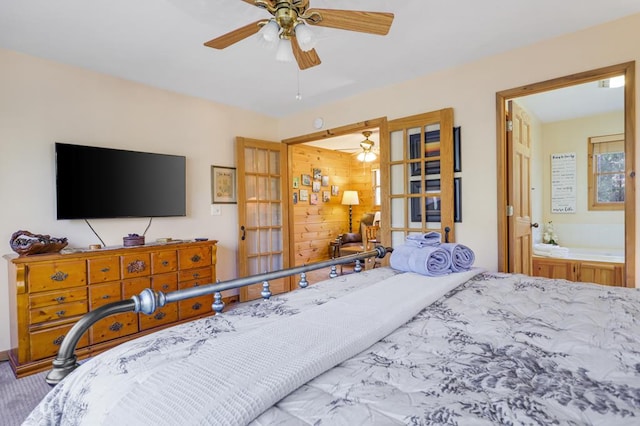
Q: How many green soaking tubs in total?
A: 0